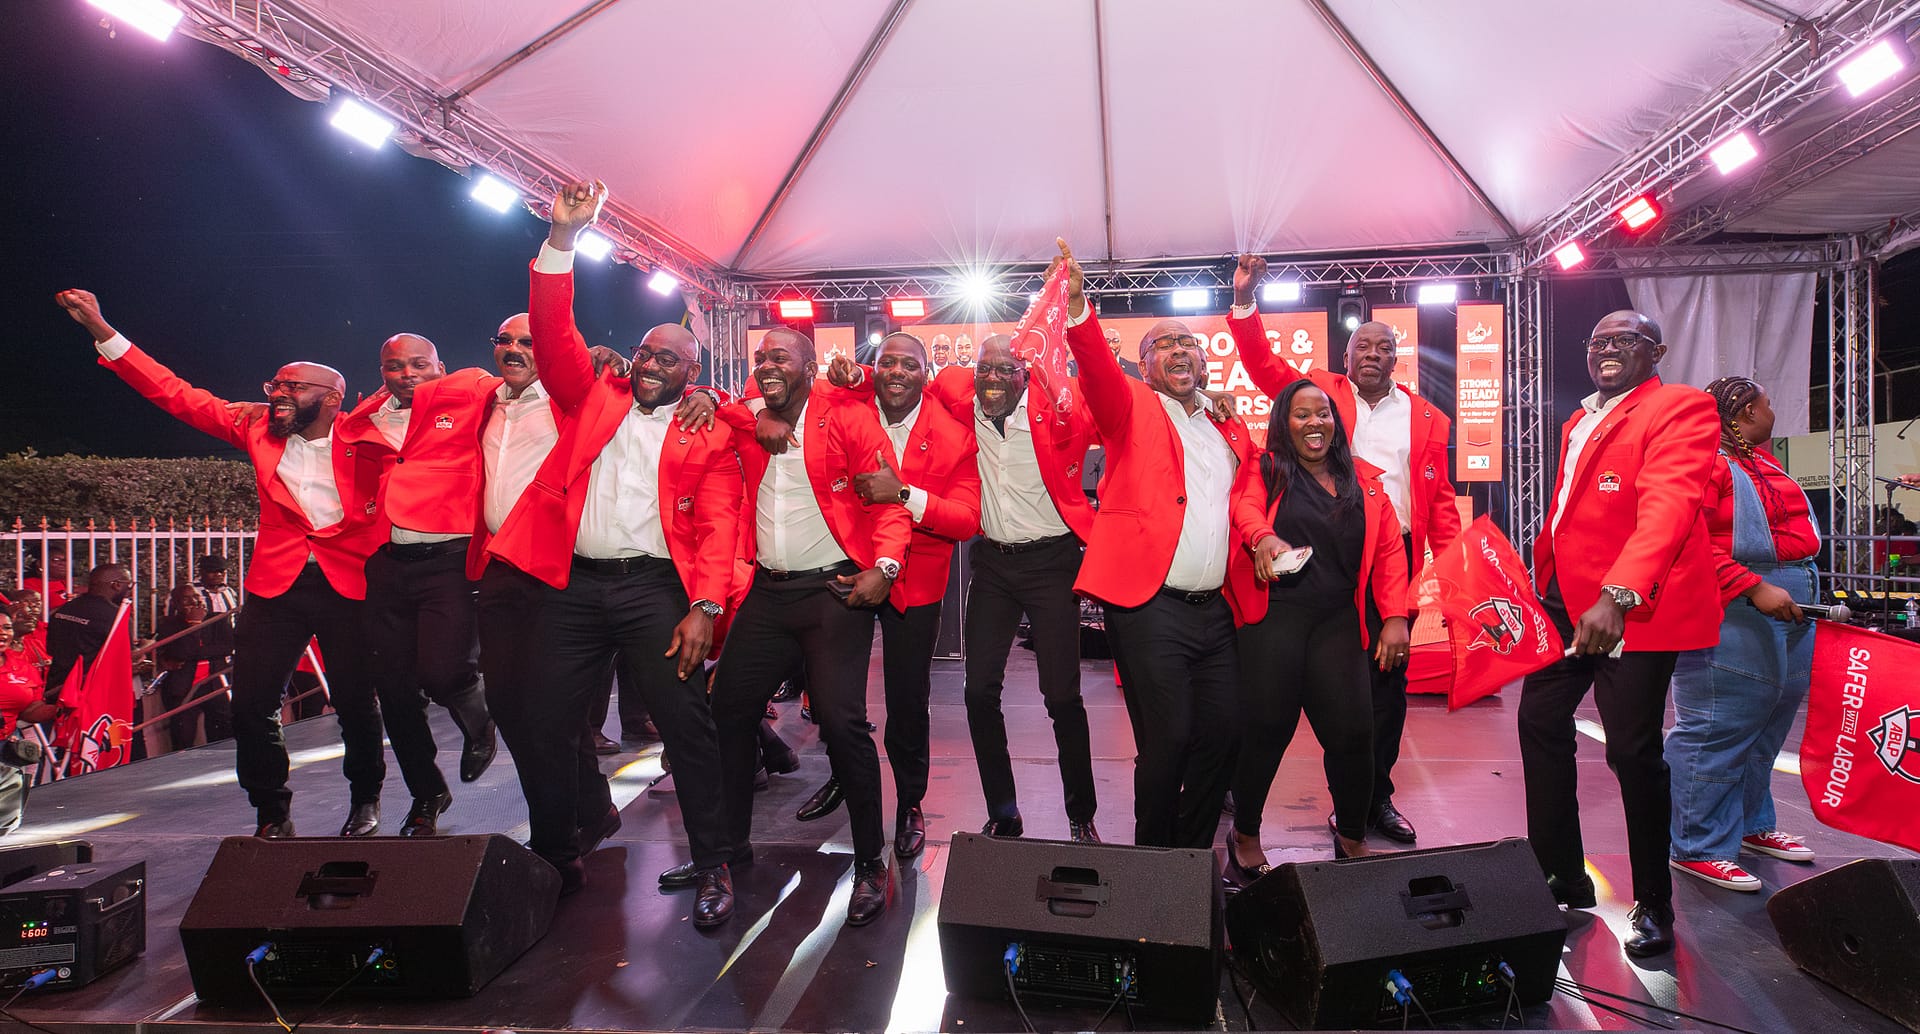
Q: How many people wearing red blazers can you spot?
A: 11